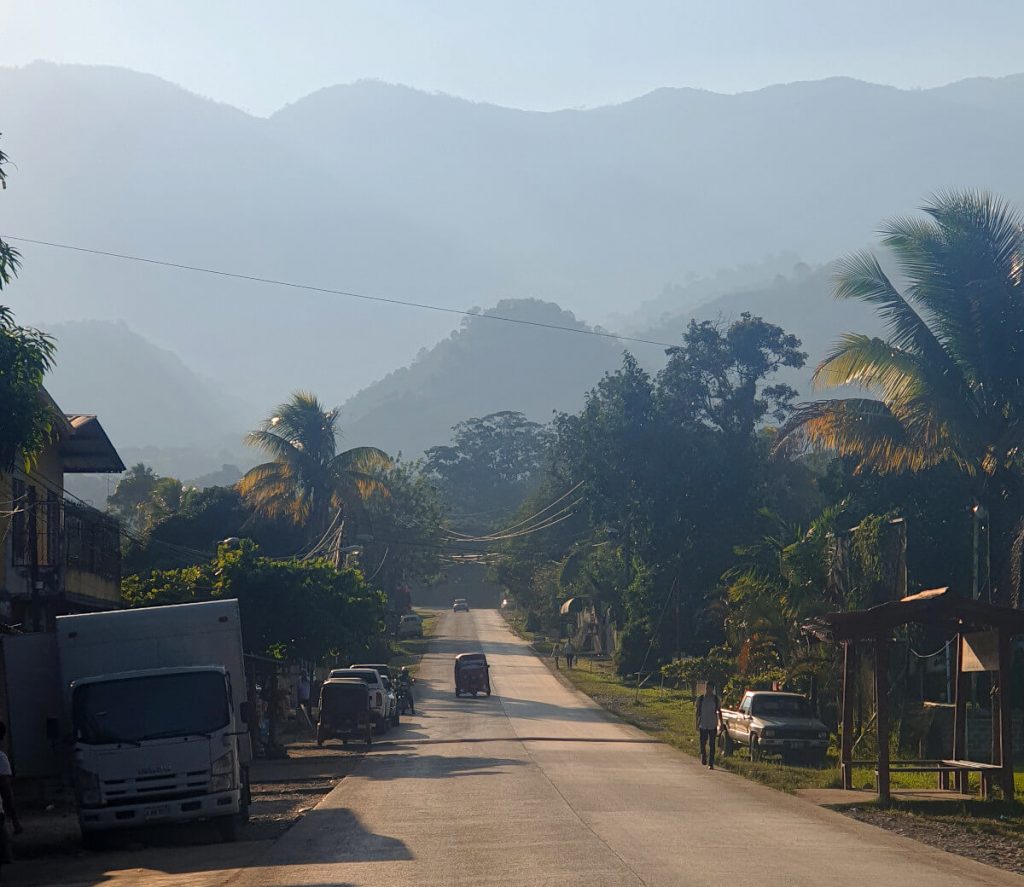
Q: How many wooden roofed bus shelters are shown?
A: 1